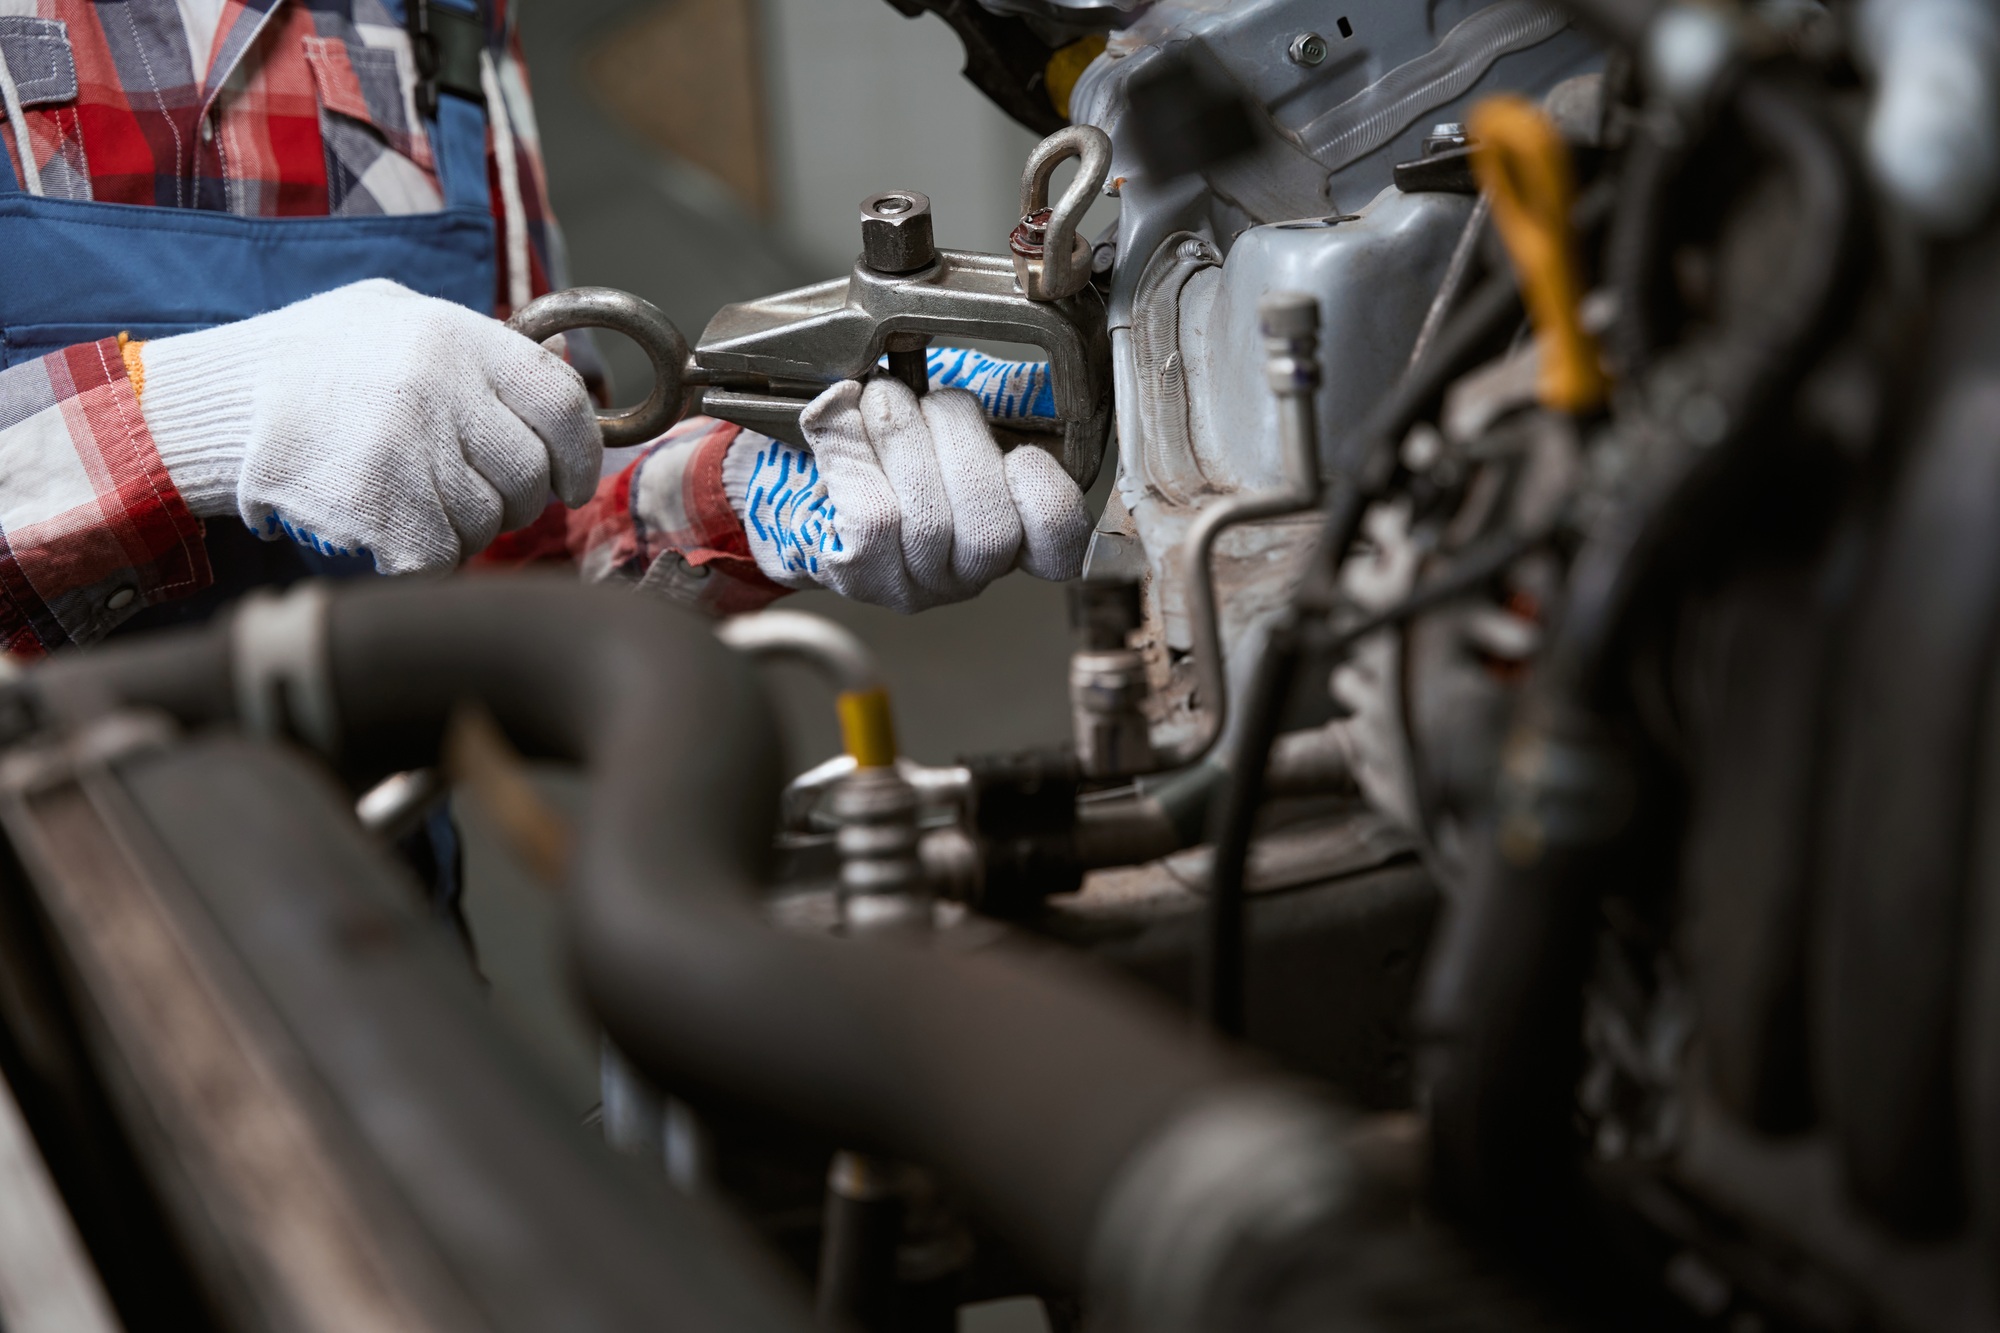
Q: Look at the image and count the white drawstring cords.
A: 2